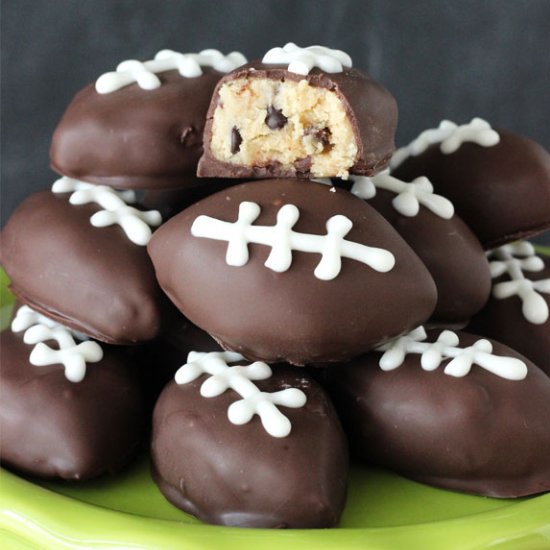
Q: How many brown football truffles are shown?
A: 10